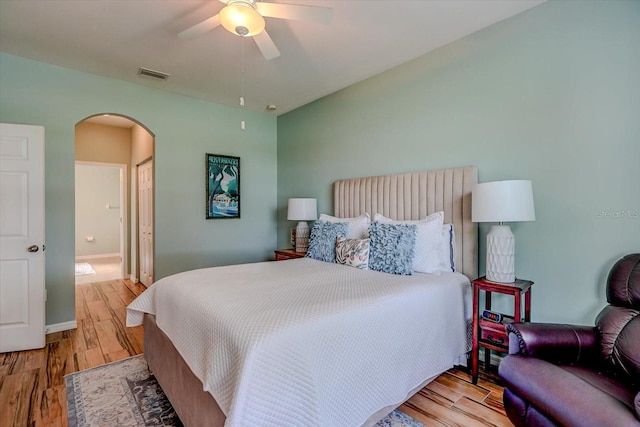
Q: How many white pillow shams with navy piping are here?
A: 1